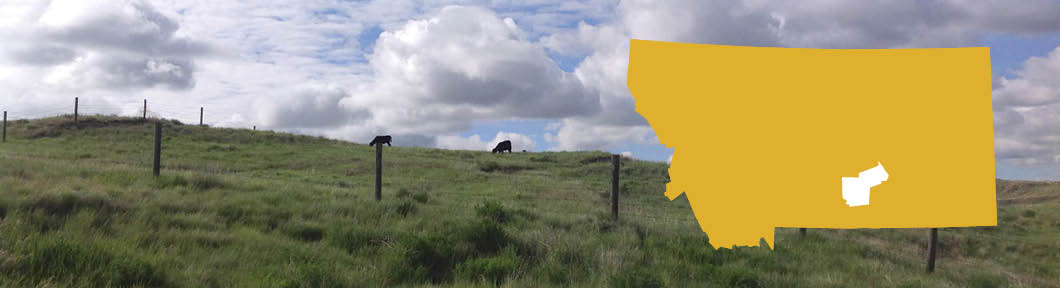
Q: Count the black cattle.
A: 2